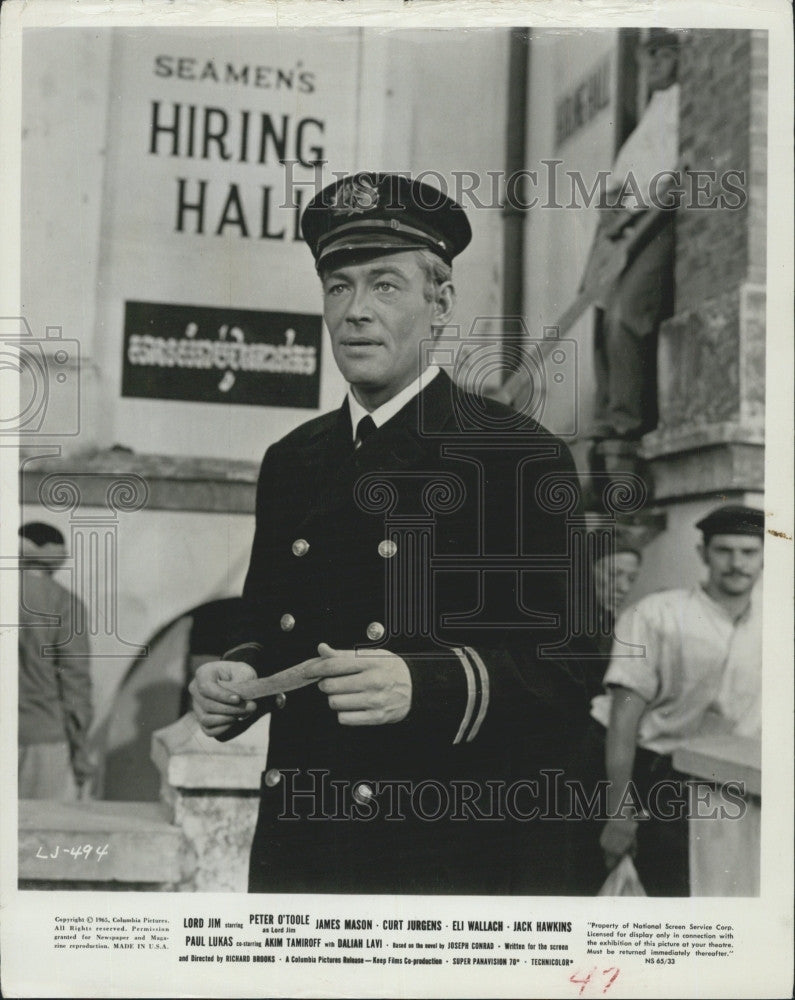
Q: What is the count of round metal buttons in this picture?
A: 7